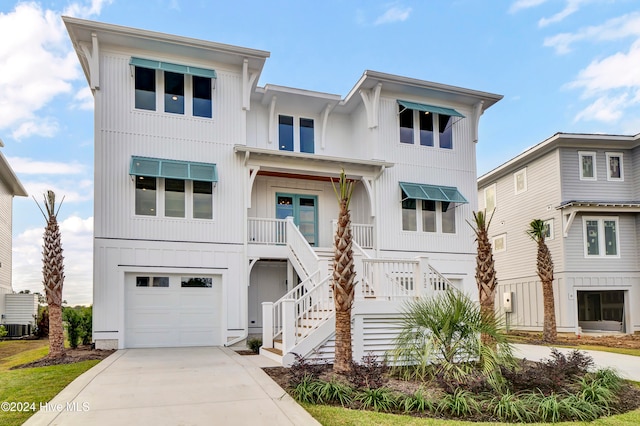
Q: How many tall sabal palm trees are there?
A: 4